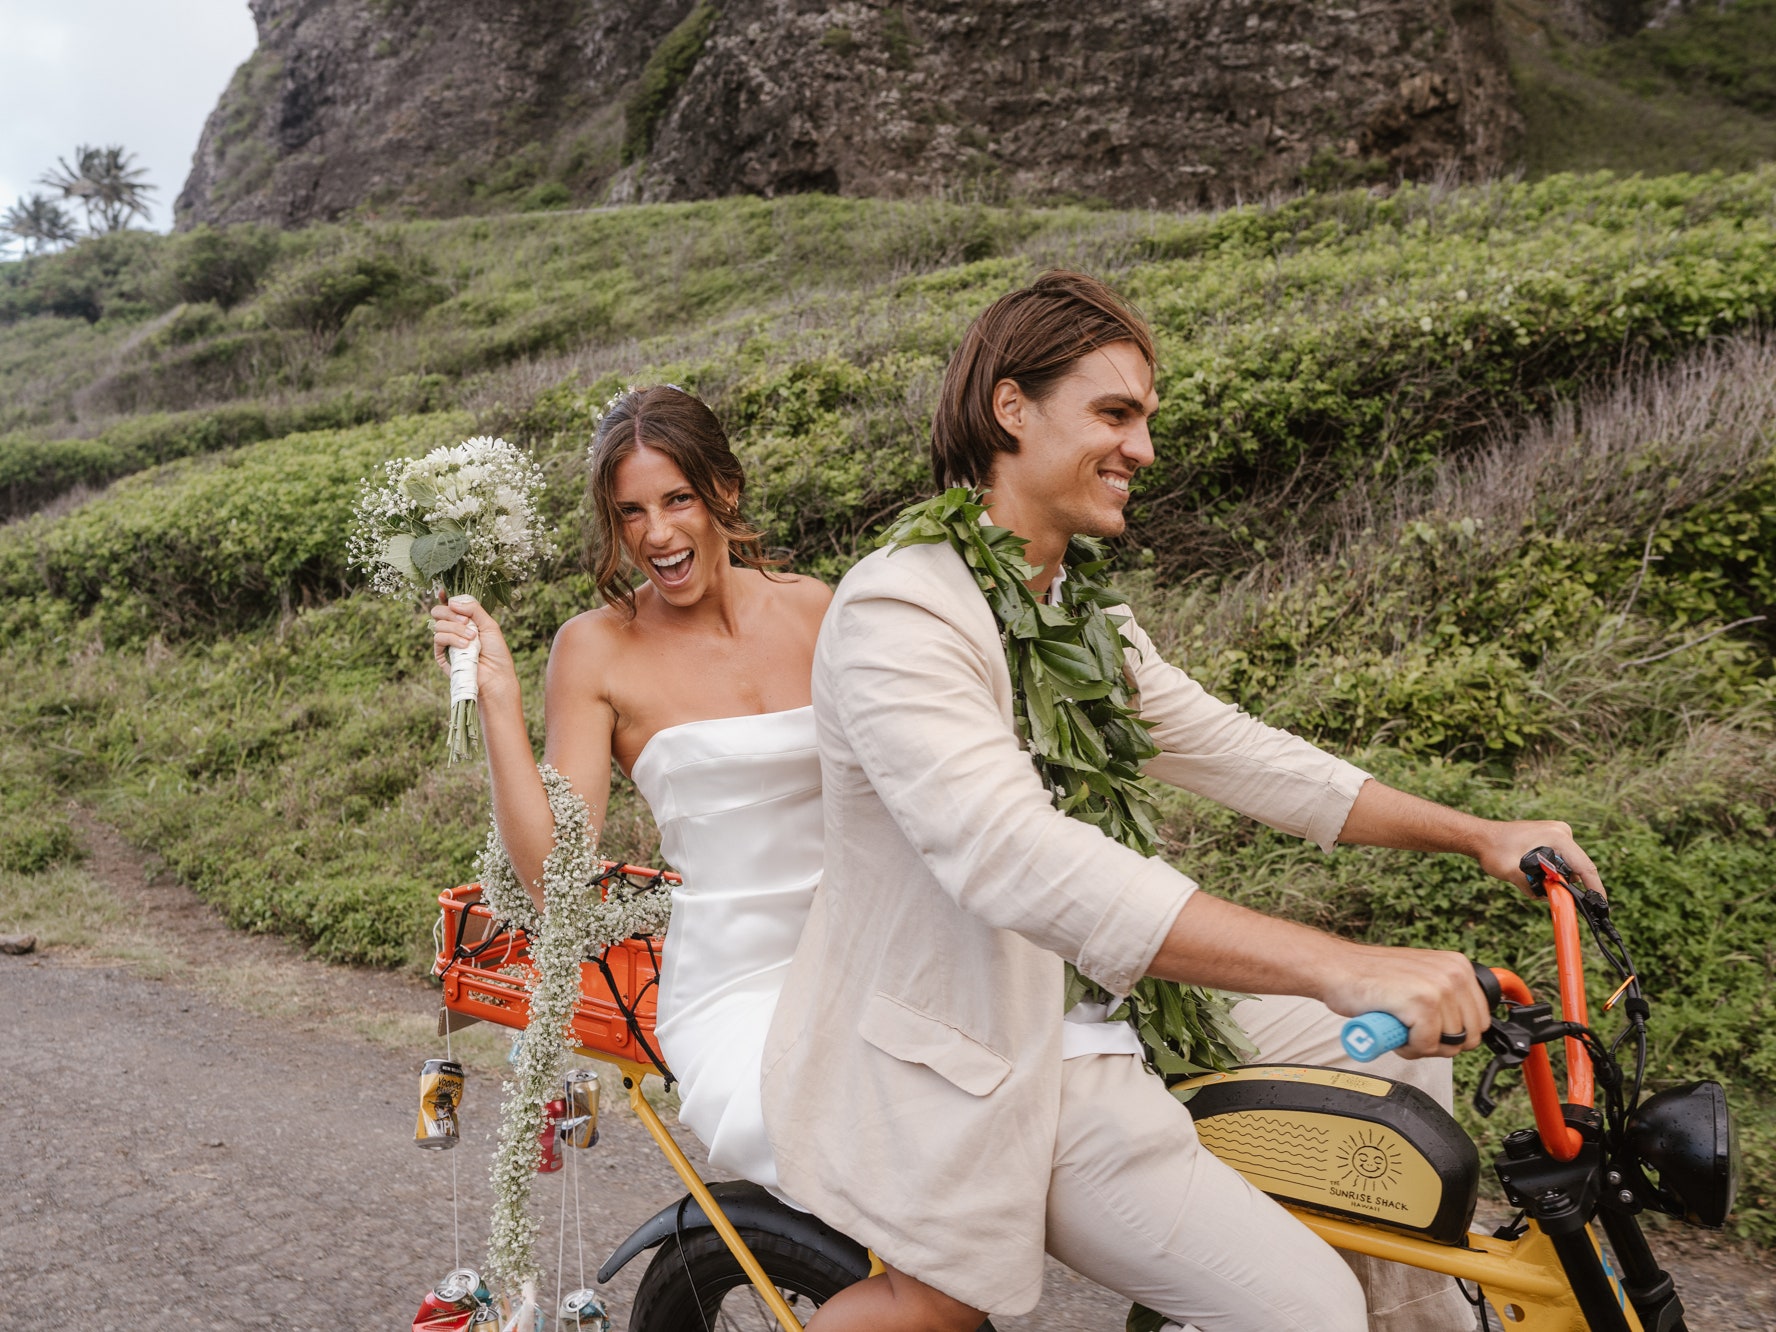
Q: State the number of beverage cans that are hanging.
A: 7